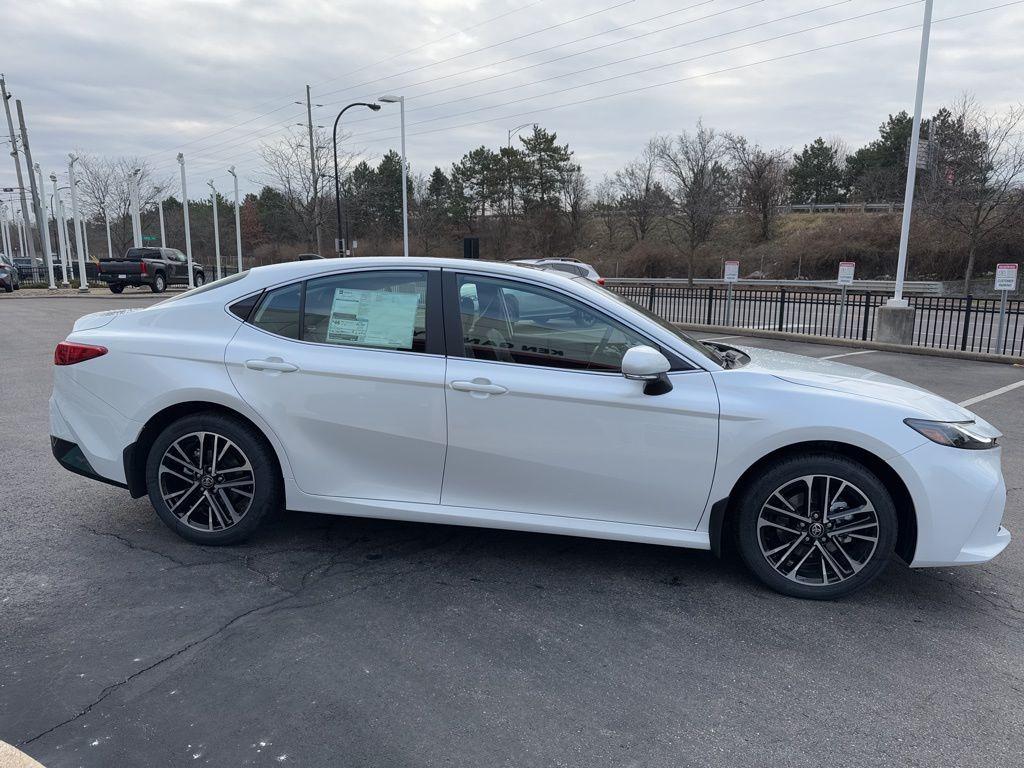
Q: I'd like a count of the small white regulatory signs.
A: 3